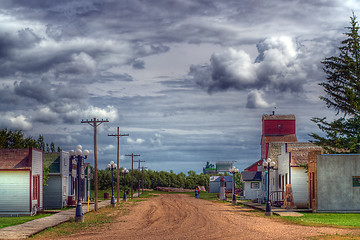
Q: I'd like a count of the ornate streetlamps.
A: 5